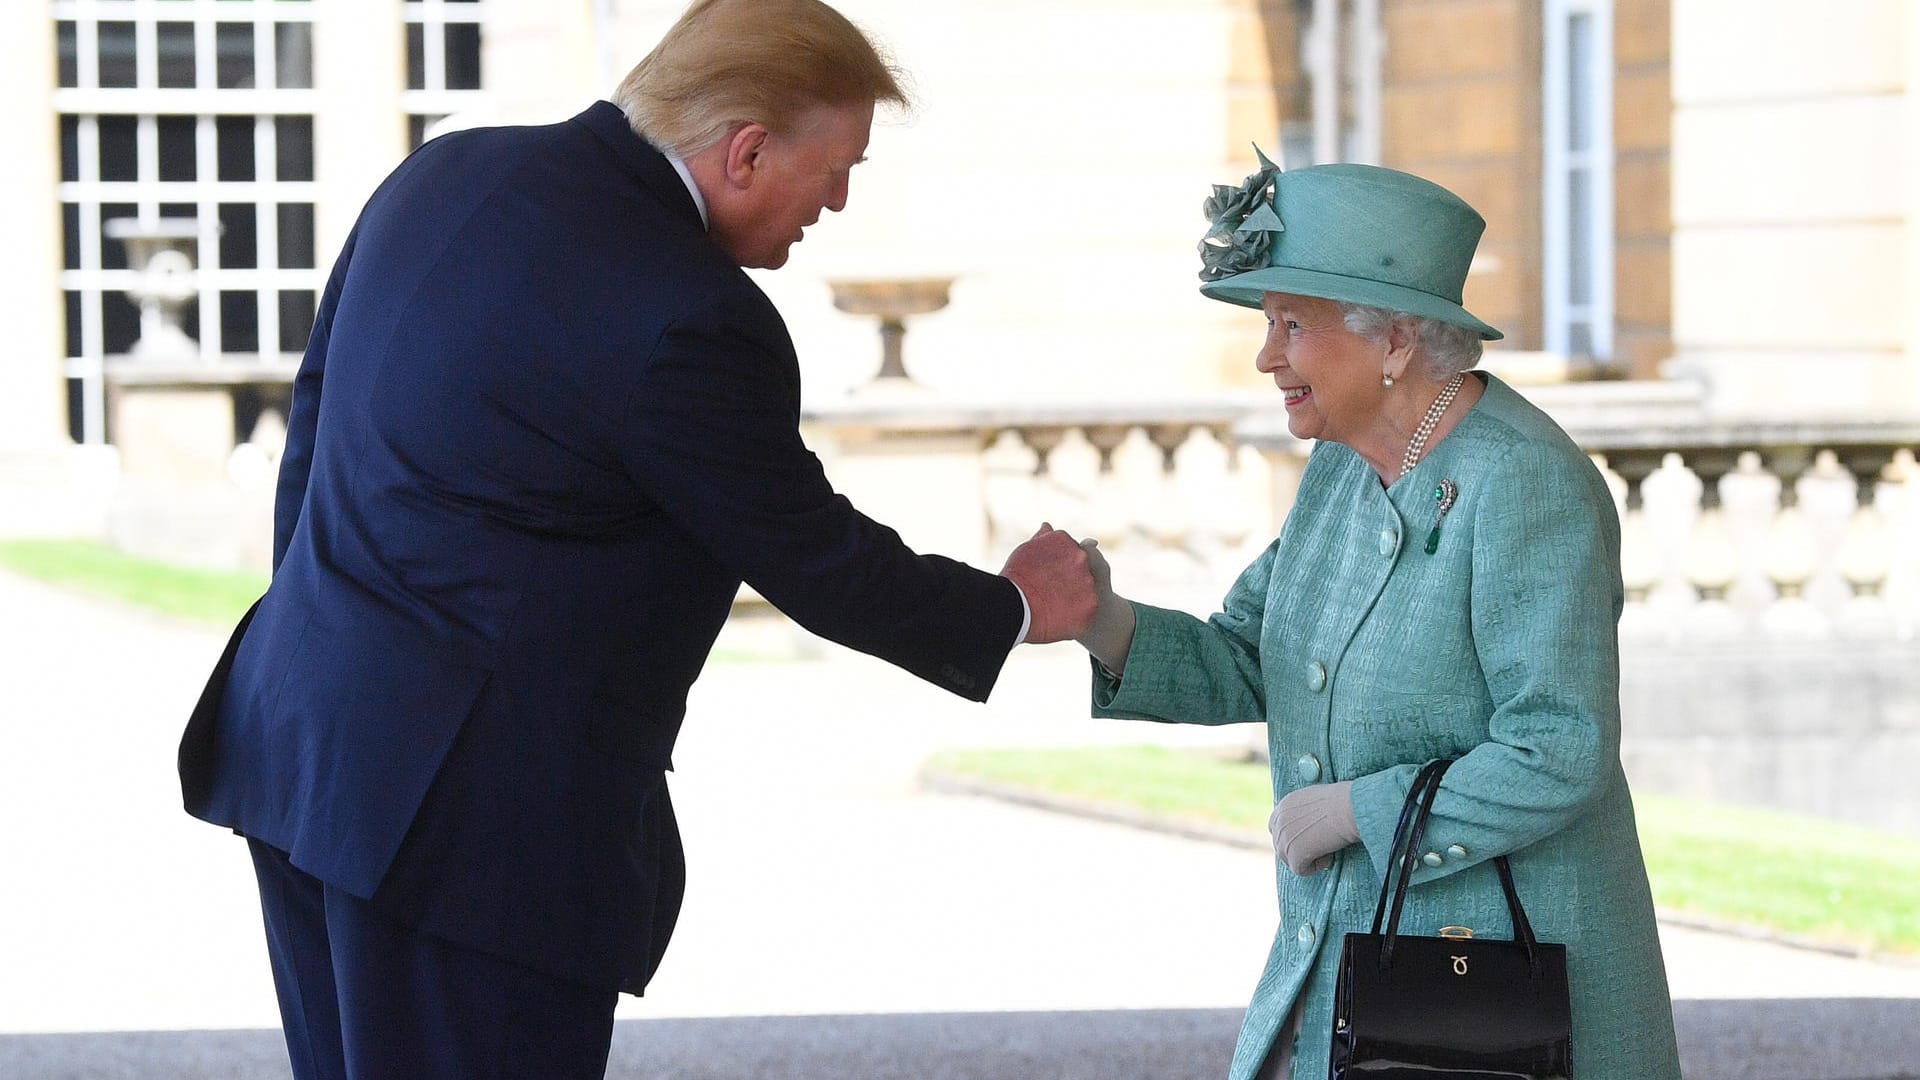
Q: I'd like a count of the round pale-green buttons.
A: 7